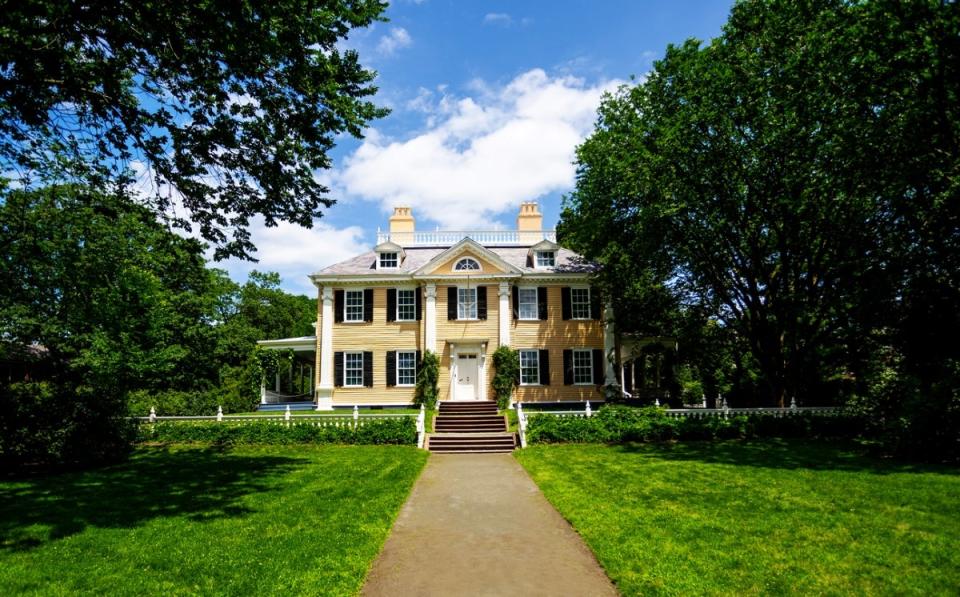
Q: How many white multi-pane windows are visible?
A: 12